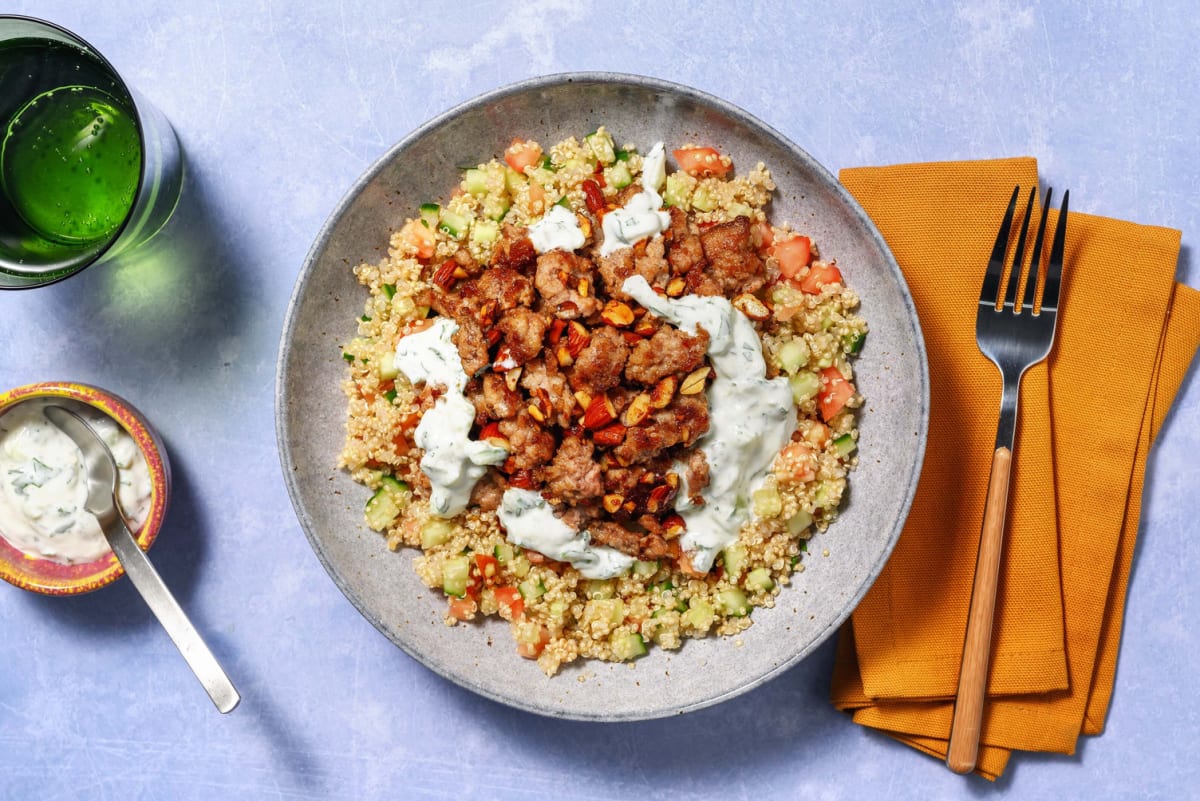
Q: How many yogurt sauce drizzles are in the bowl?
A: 5